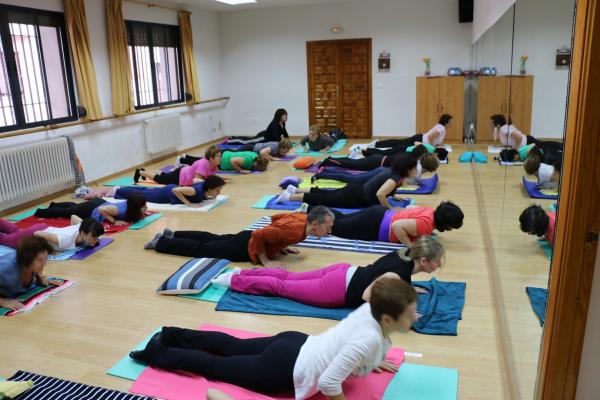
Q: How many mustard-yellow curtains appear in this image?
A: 3